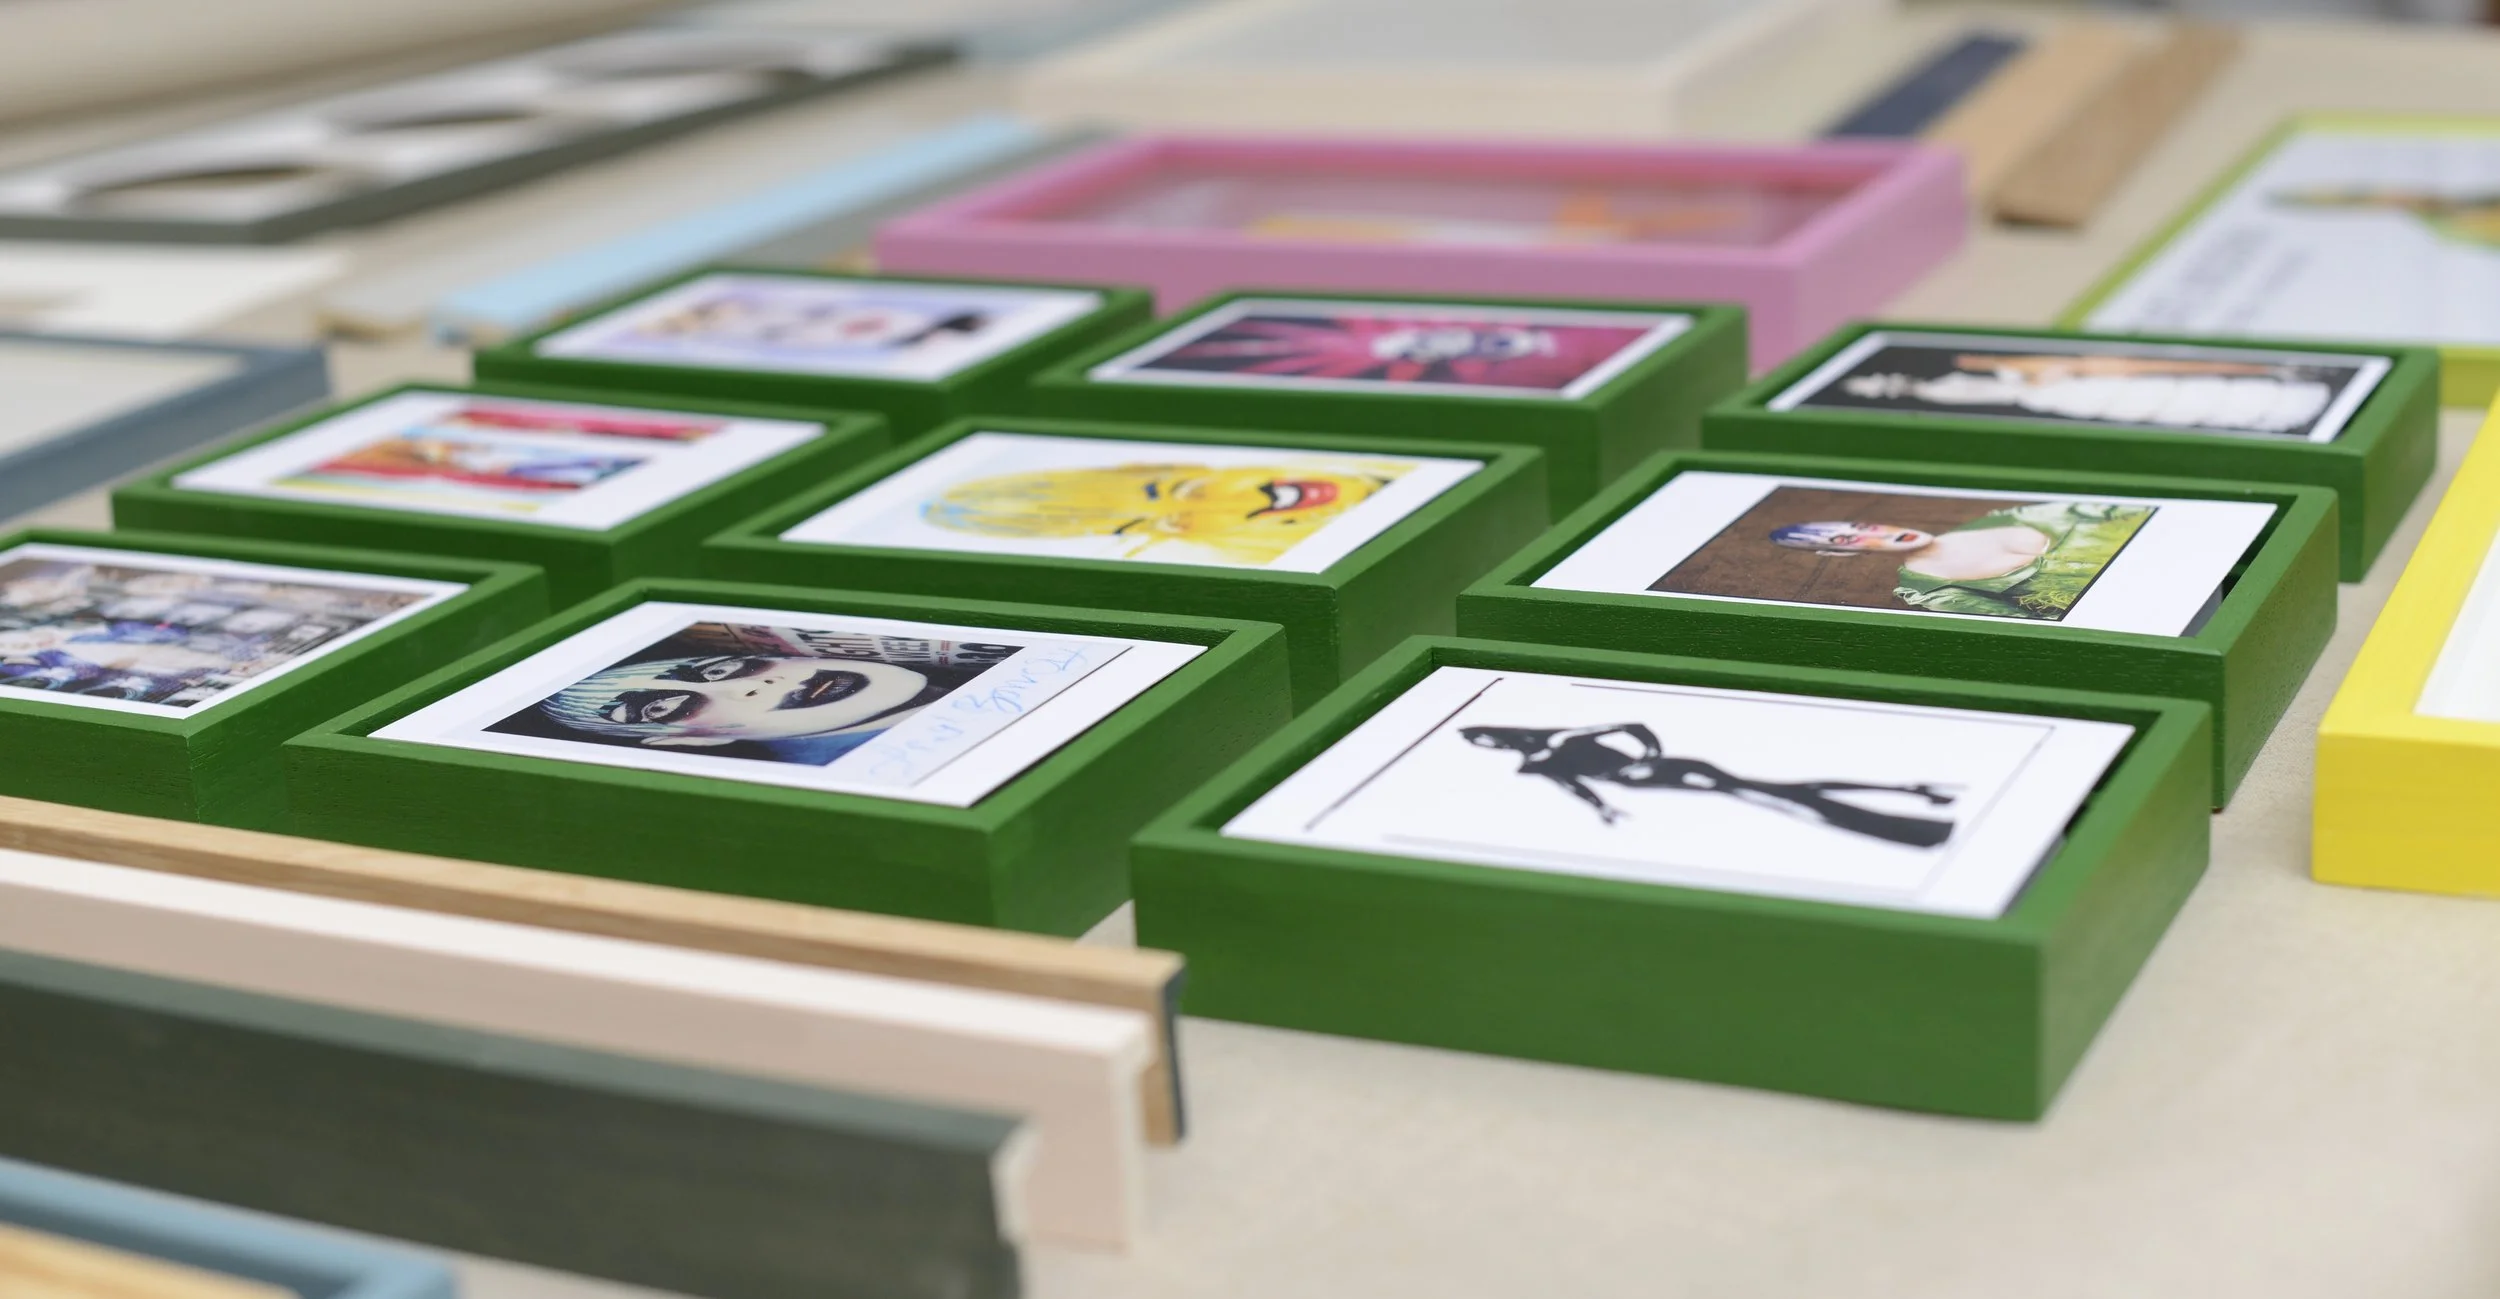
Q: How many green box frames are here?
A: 9